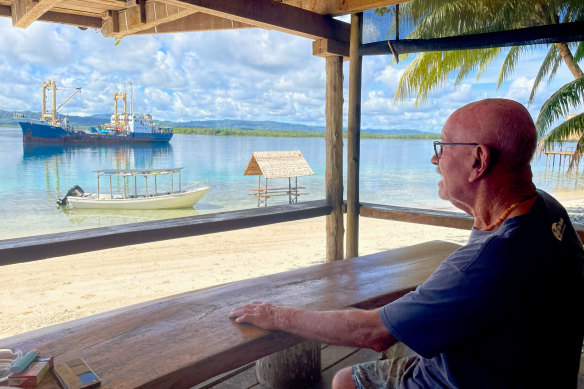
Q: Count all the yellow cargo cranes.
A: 2